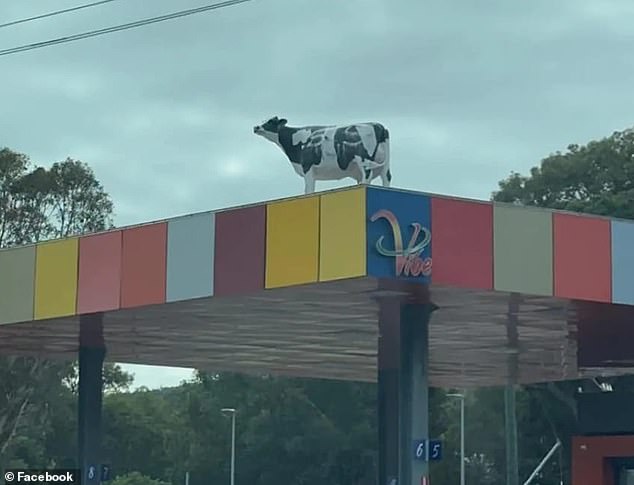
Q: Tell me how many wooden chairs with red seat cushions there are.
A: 0